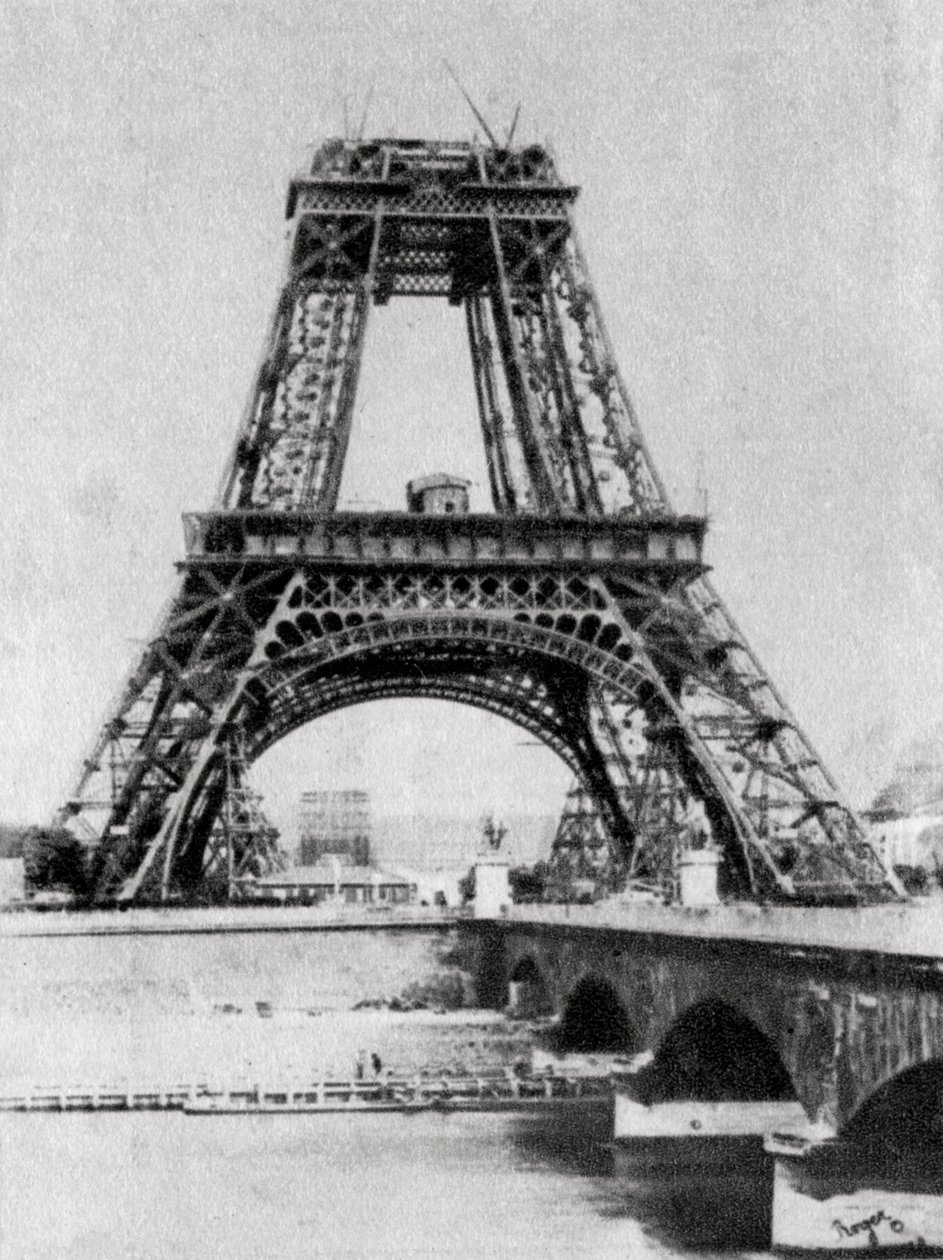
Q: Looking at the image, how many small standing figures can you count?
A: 2